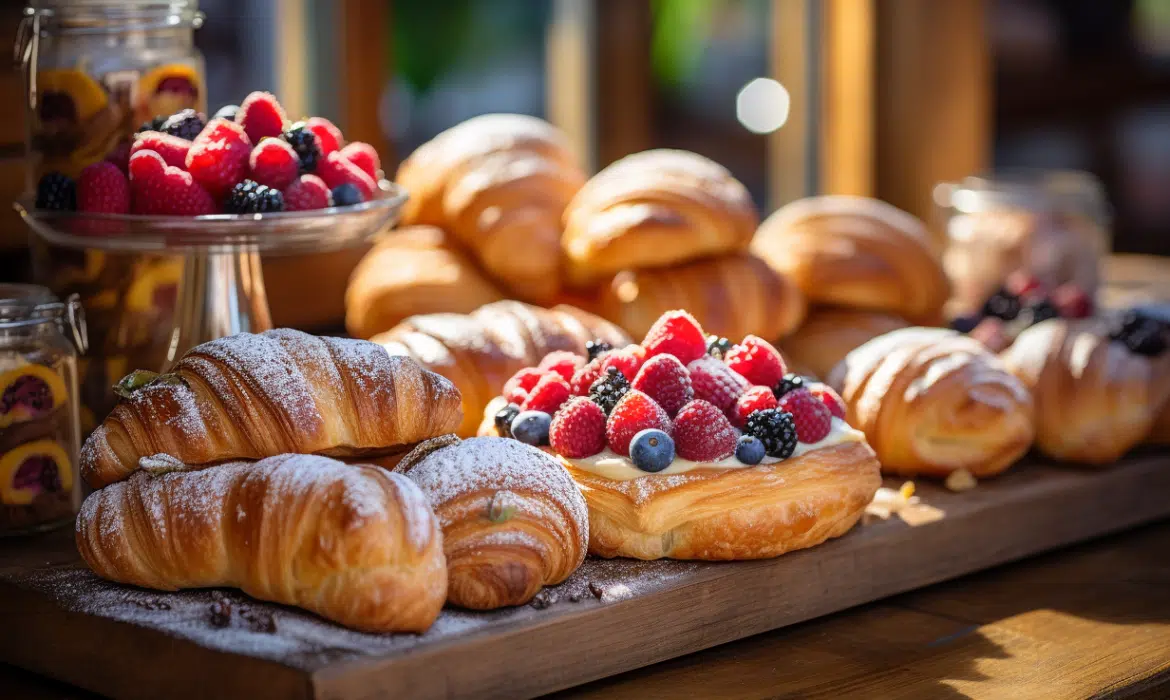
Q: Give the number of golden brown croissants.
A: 12